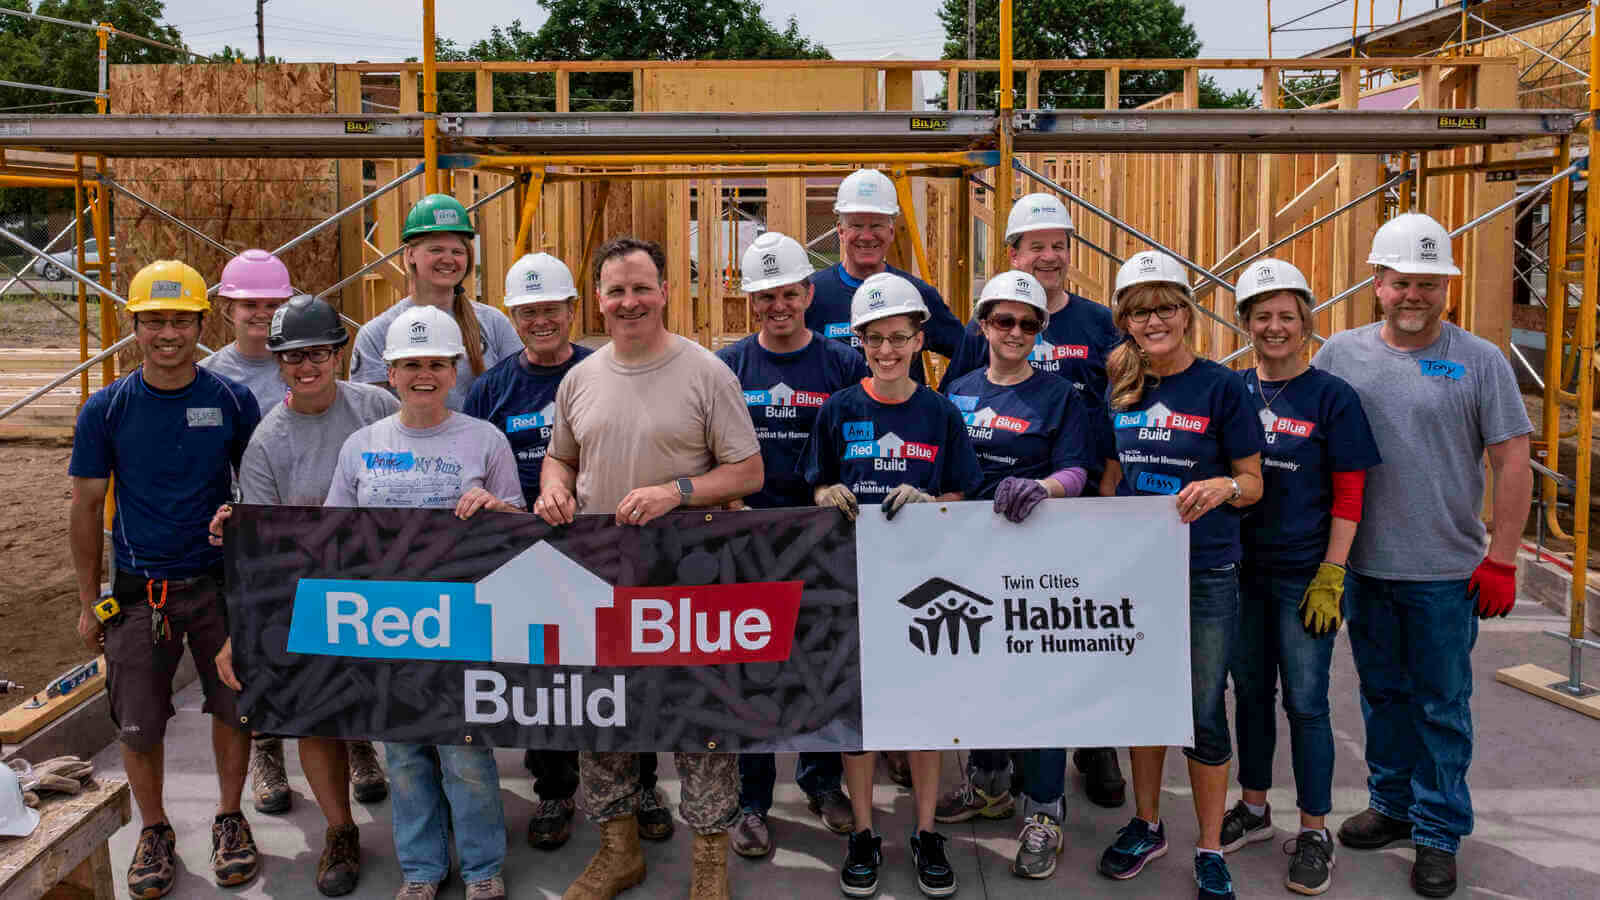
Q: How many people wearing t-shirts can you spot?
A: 15